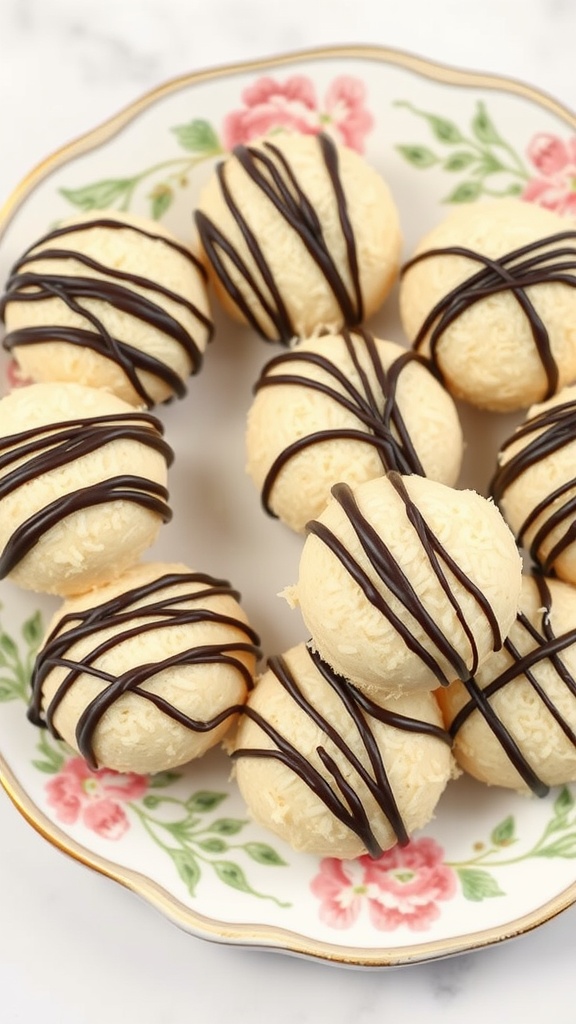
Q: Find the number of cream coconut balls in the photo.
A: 10